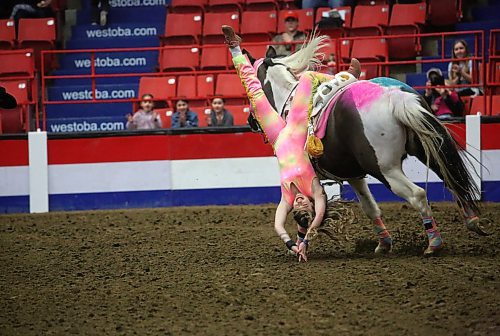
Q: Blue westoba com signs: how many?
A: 5